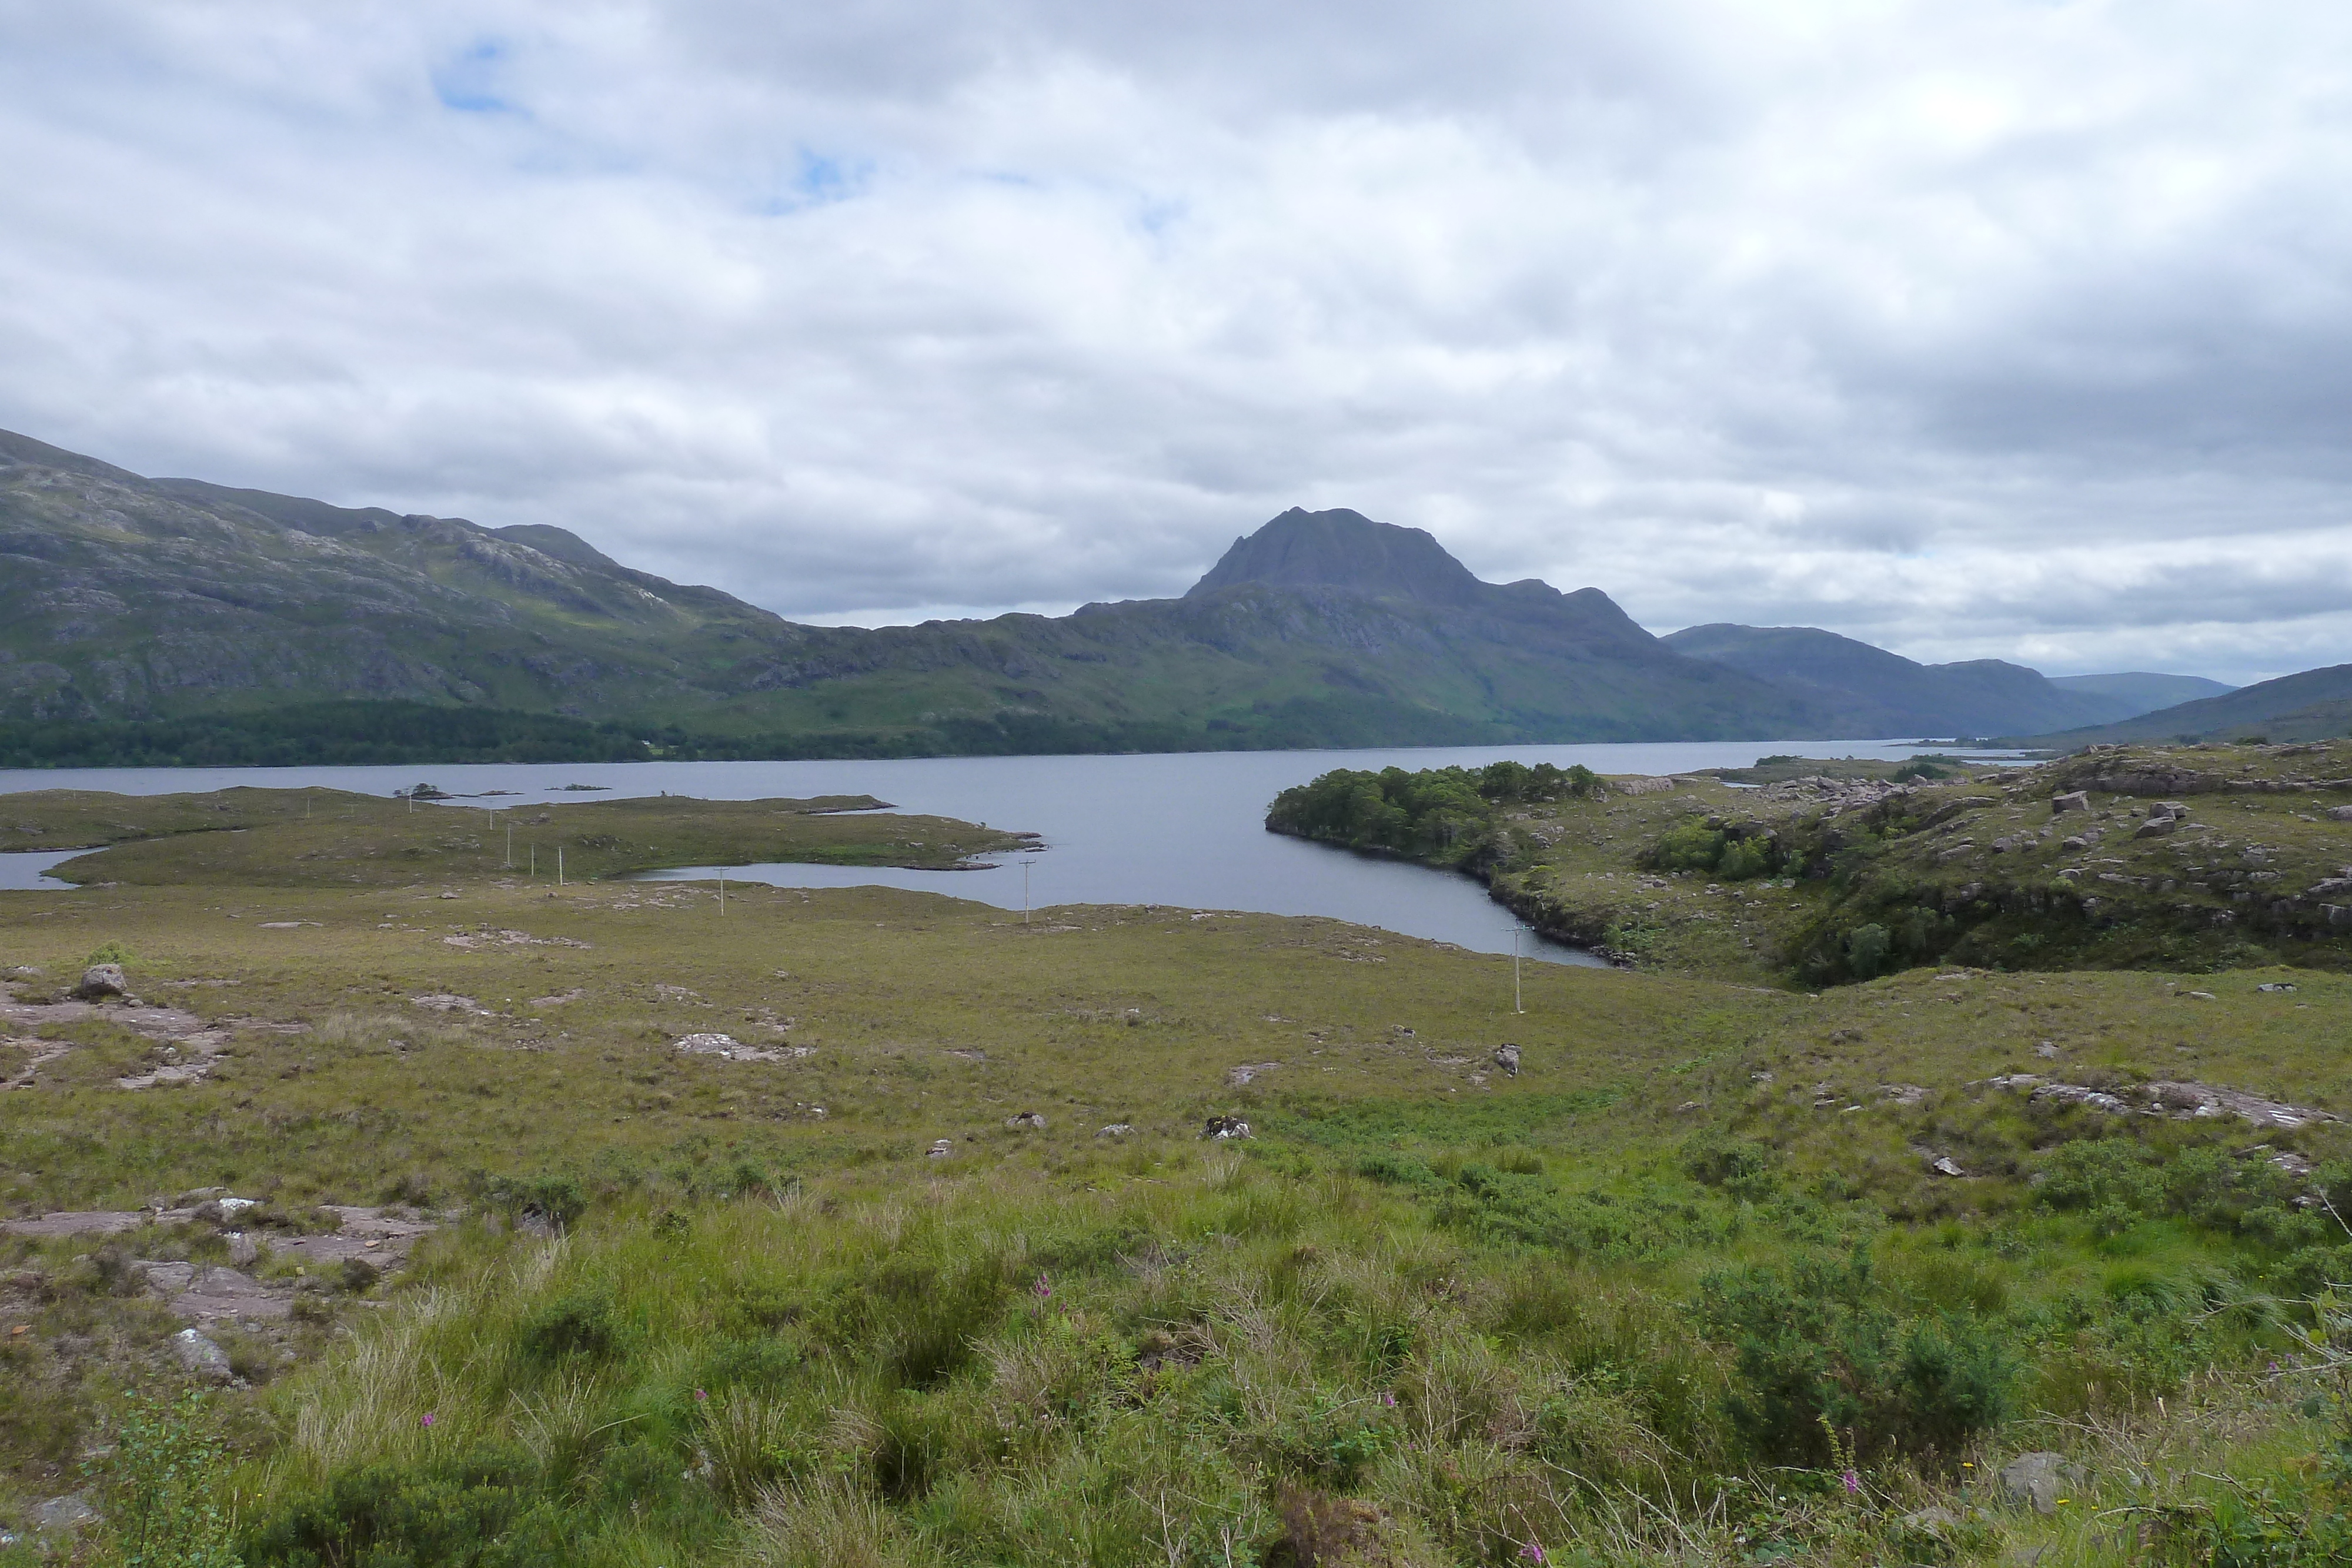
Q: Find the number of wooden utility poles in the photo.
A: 9